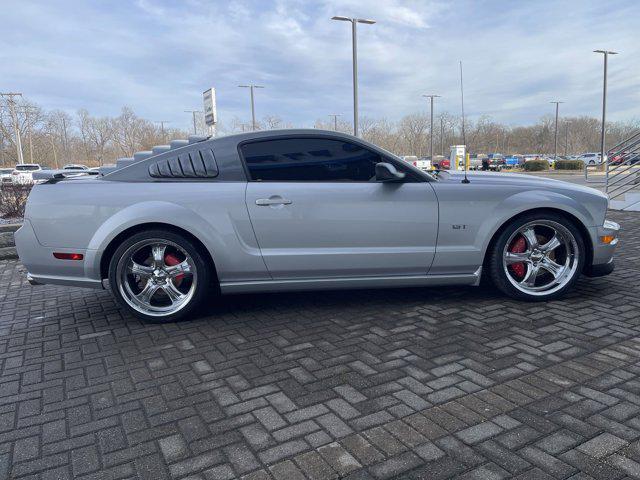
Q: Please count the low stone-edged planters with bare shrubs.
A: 1